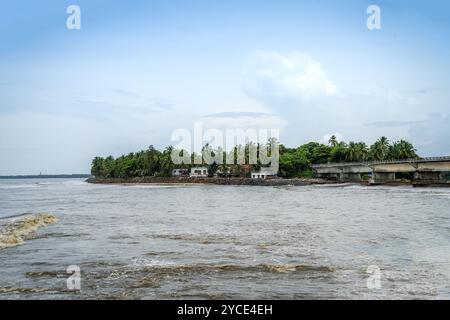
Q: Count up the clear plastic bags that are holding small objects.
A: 0